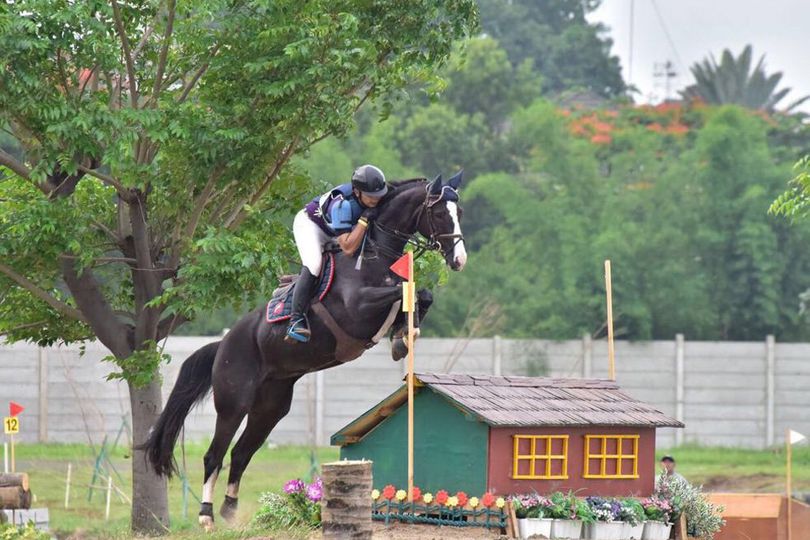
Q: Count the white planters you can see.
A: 5